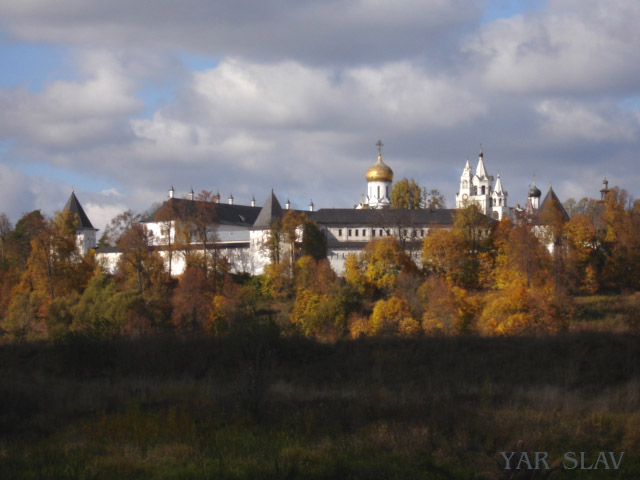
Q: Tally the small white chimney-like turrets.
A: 7